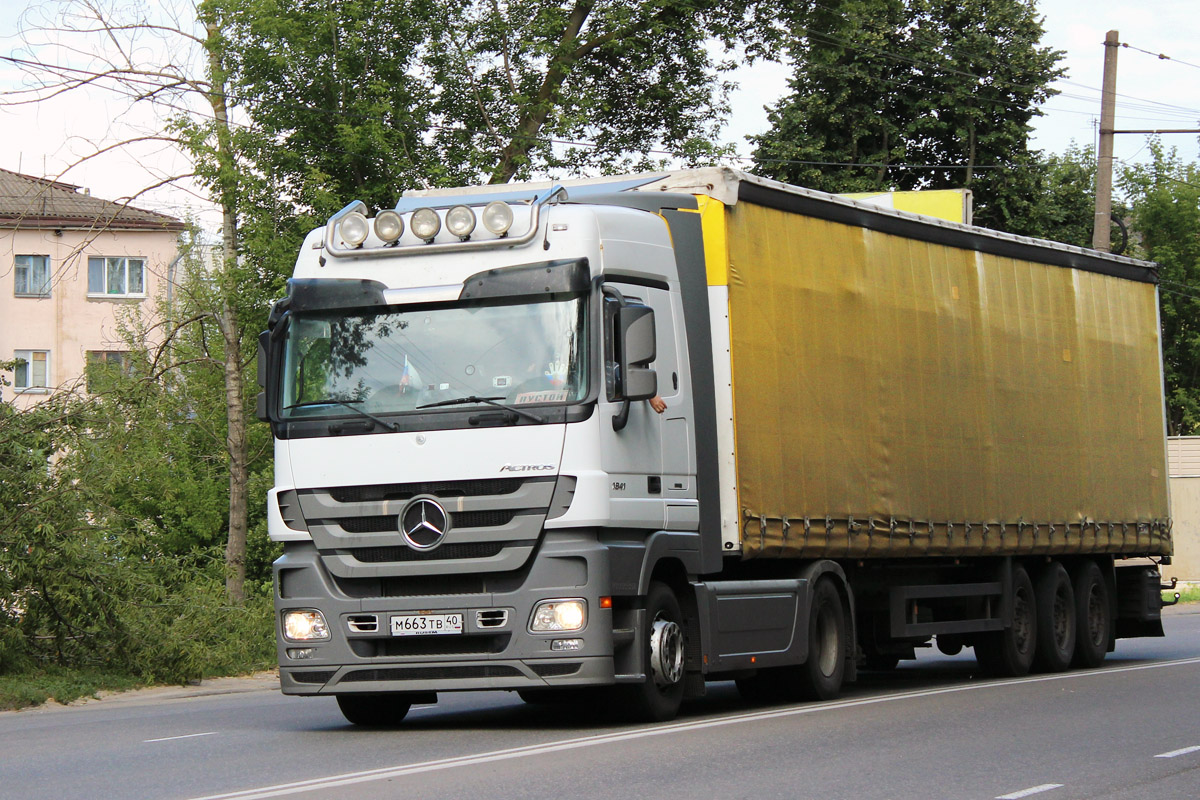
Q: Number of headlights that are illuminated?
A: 2